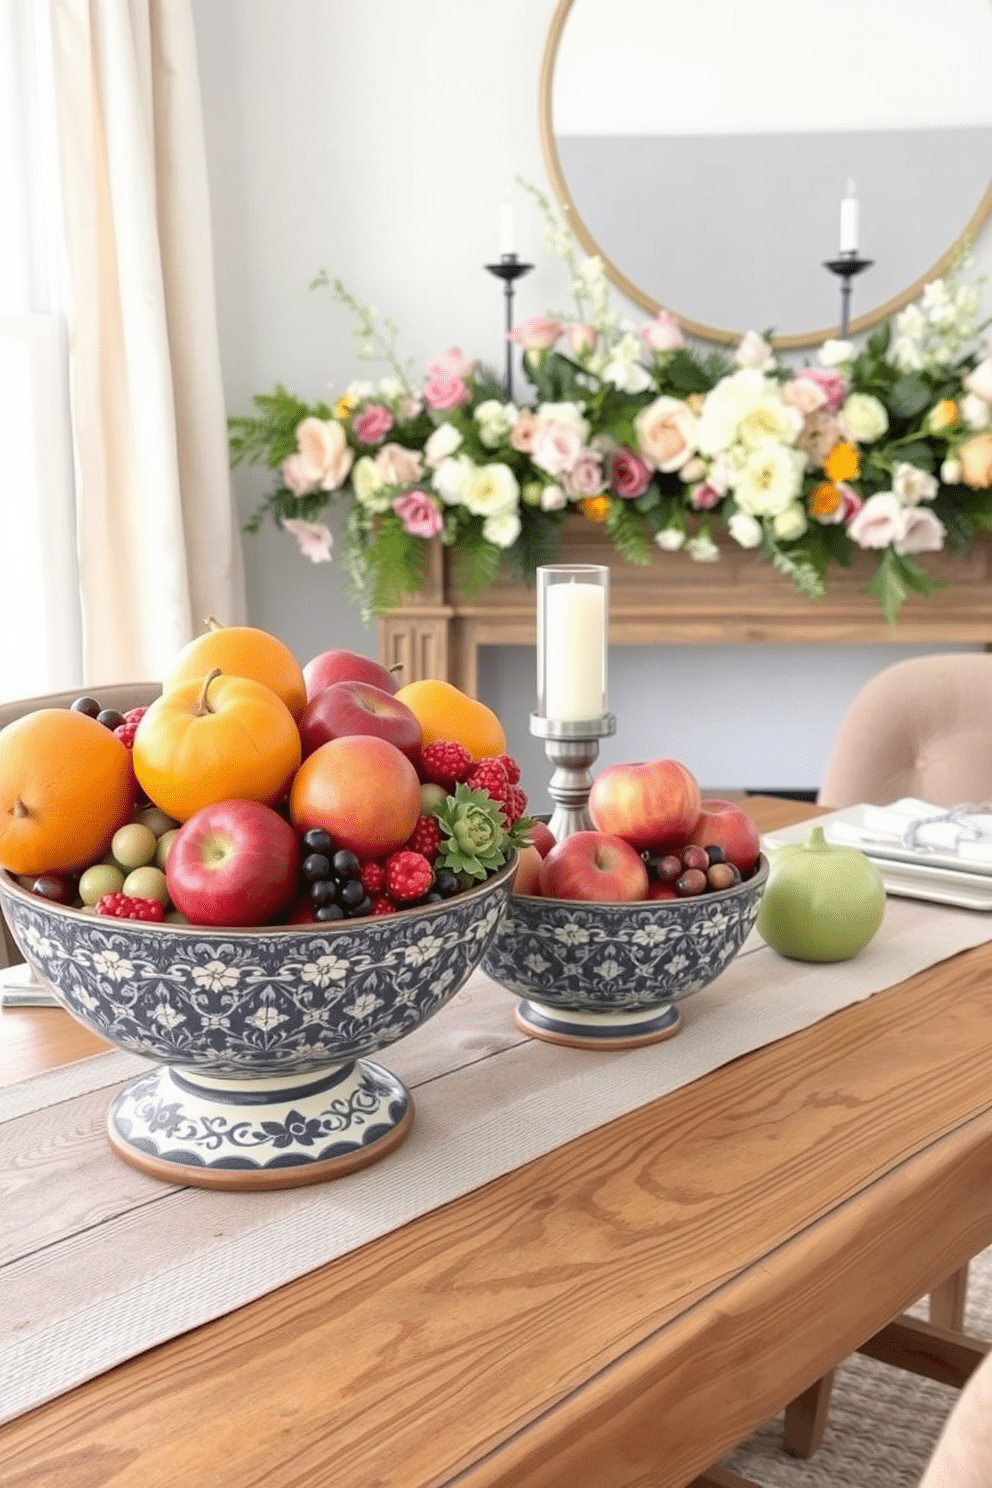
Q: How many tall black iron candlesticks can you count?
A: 2